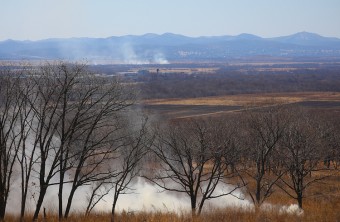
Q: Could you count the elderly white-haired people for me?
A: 0